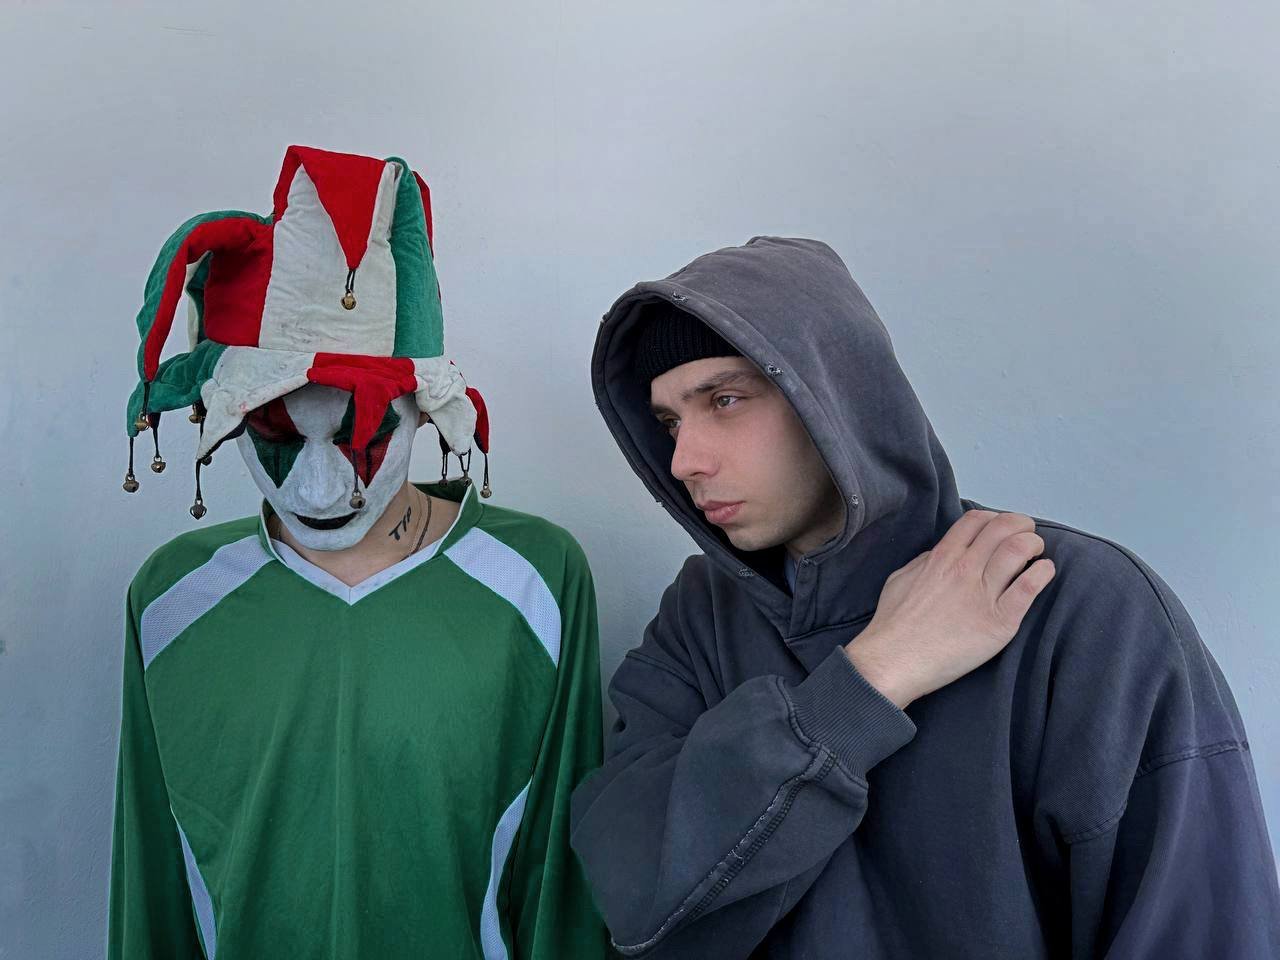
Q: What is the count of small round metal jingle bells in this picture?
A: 11